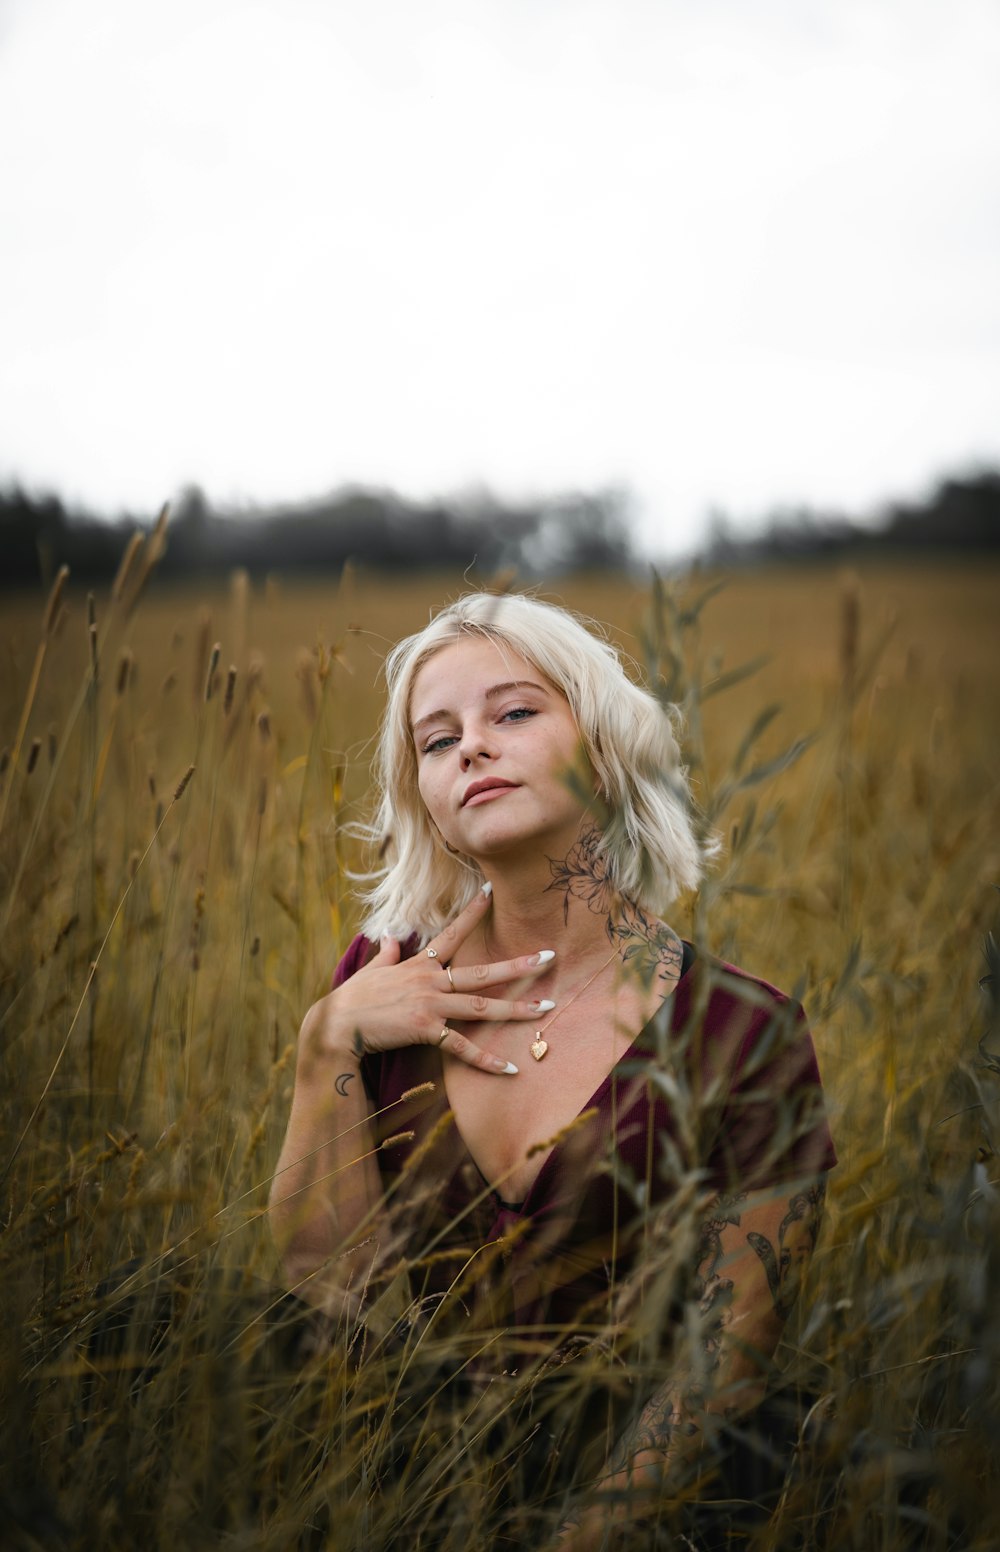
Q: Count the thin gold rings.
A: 3